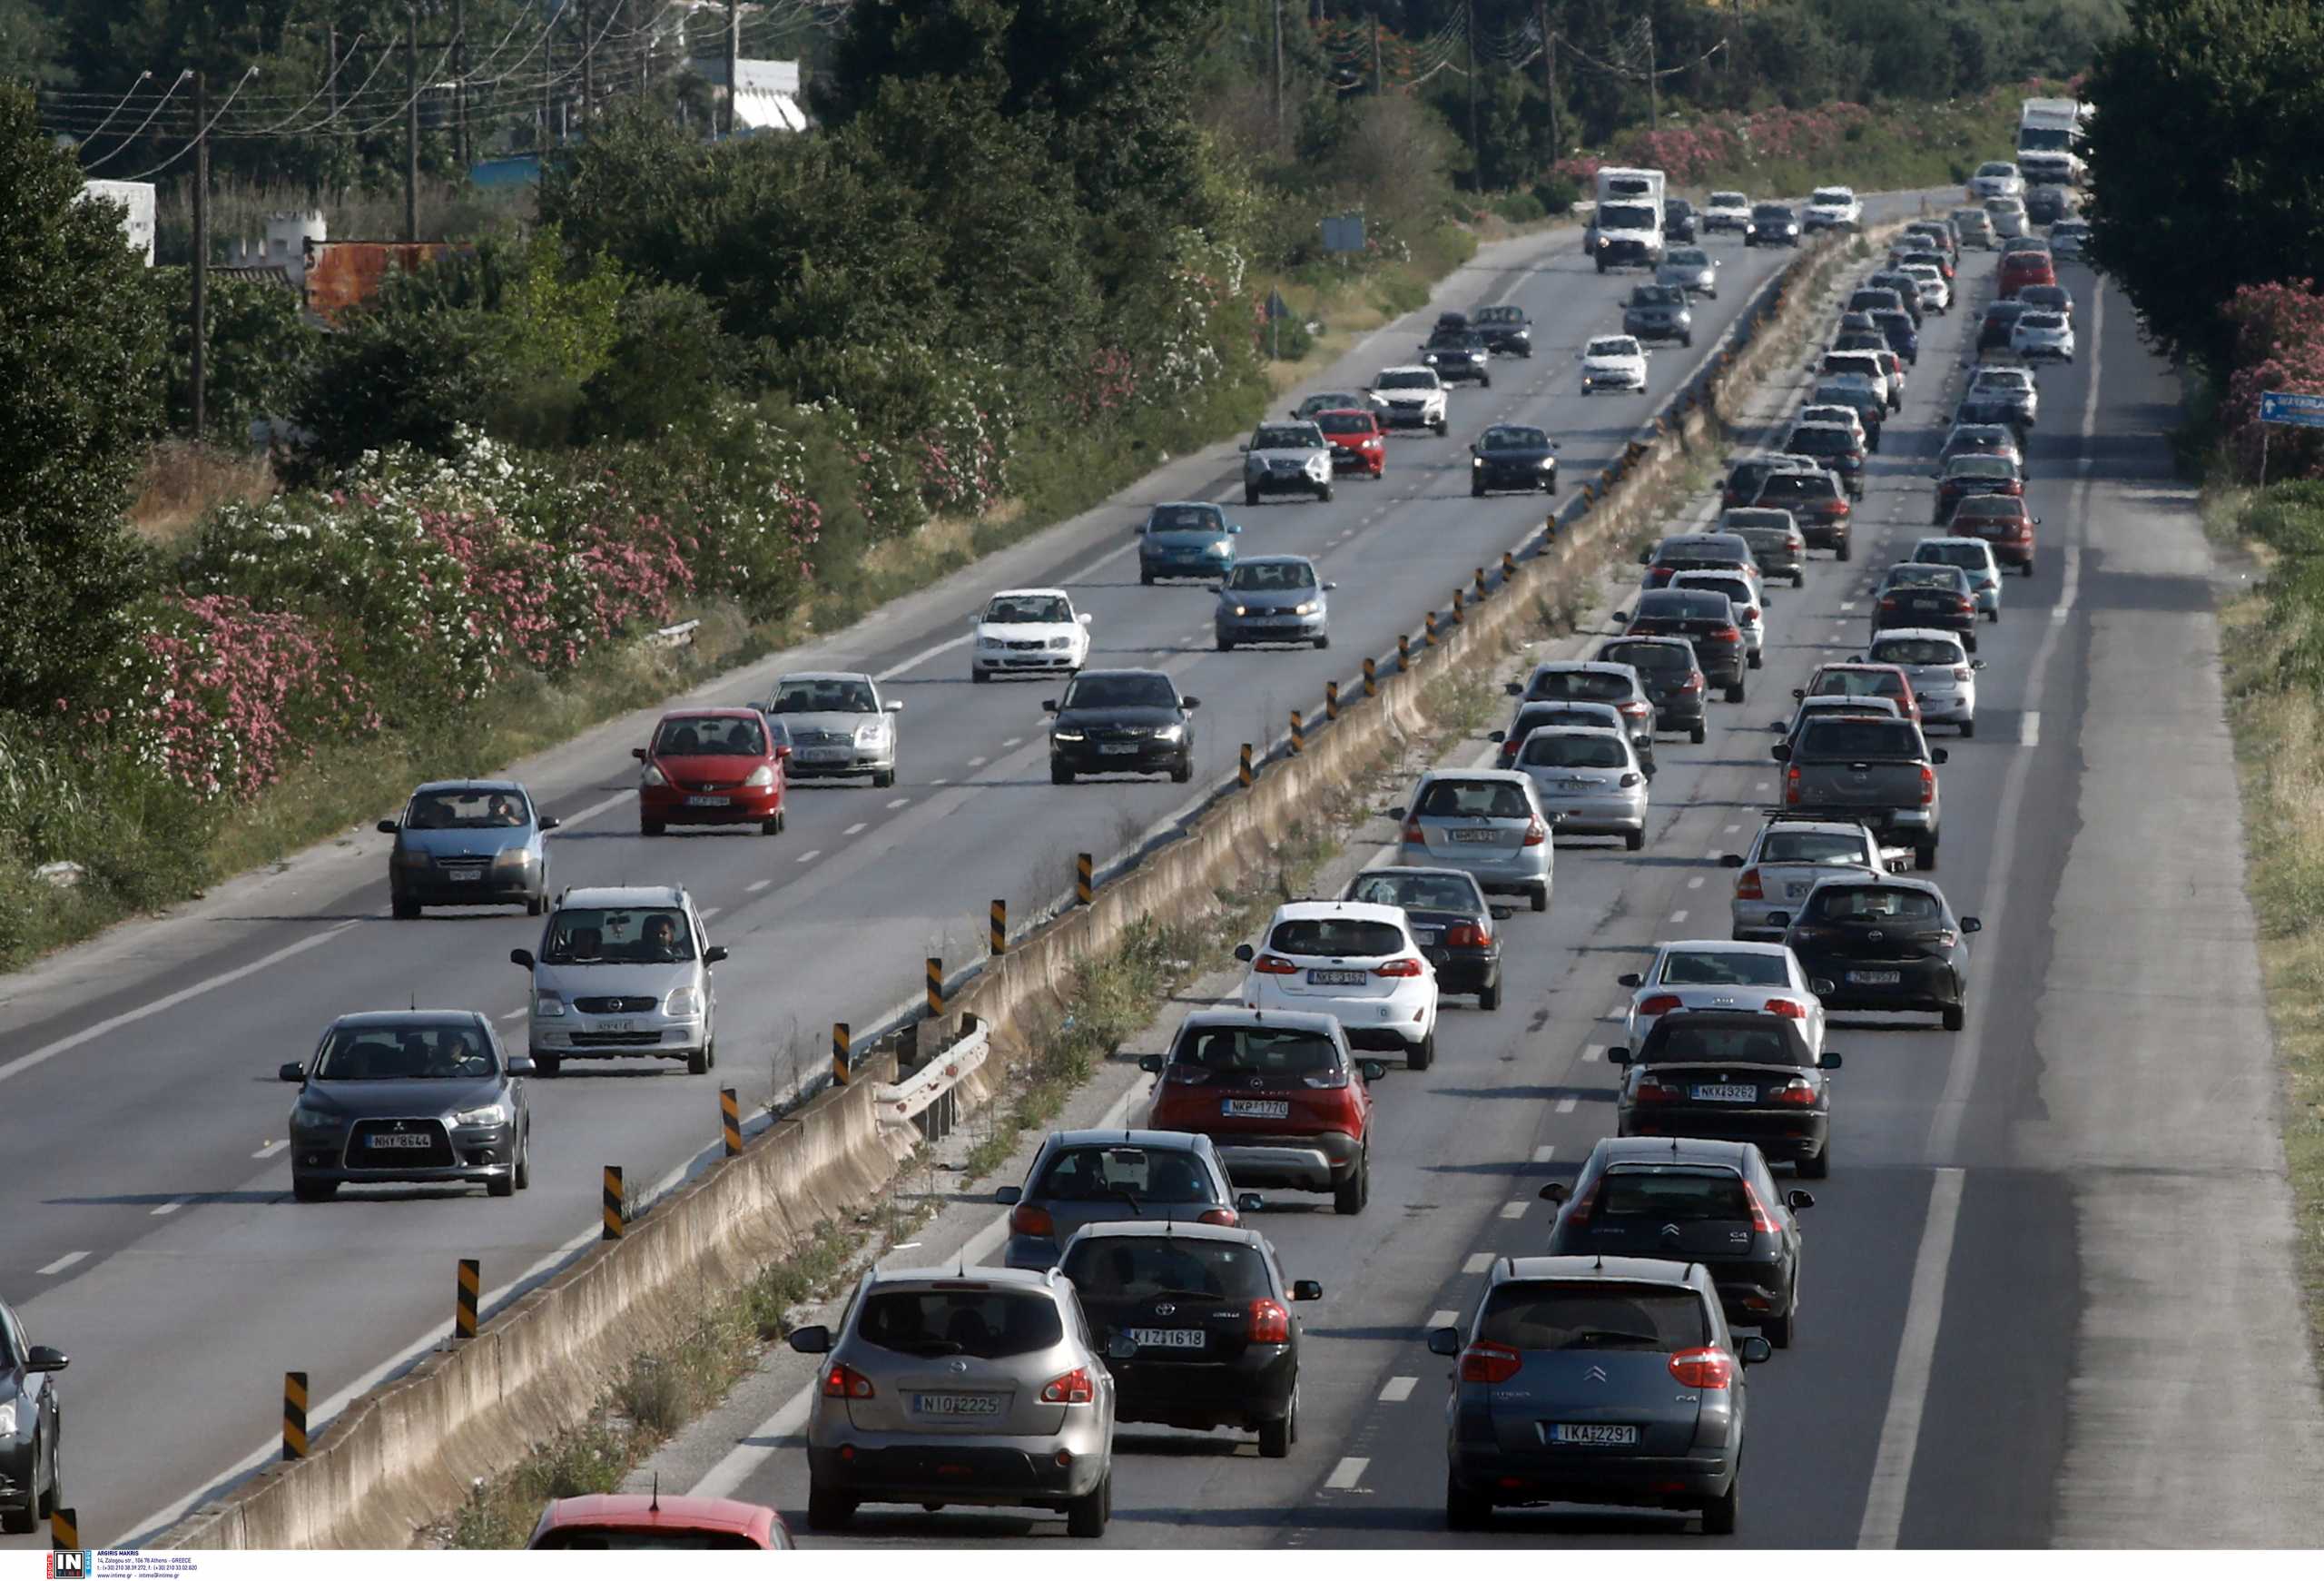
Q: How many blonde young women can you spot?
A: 0